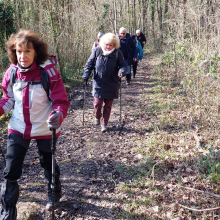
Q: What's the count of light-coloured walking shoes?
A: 2